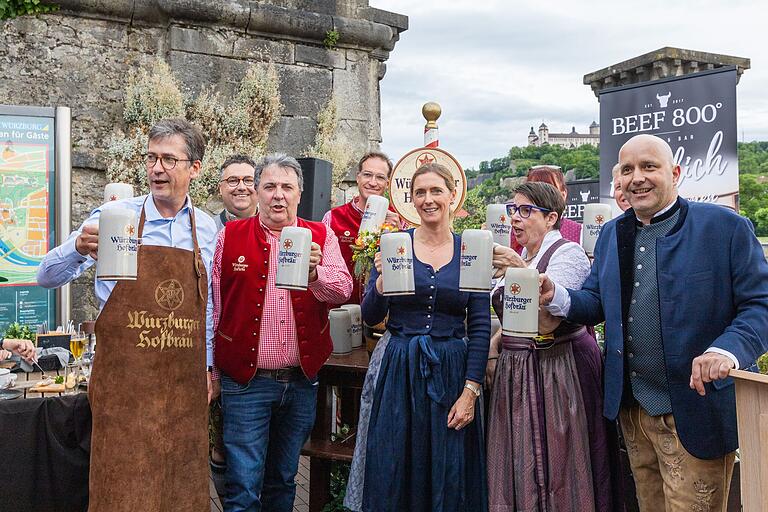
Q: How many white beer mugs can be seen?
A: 11